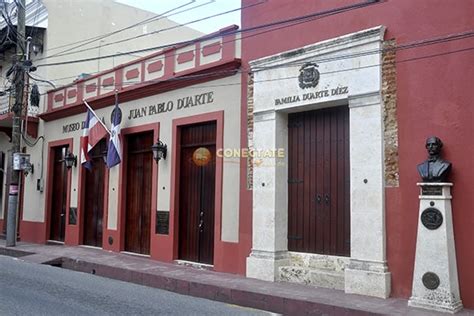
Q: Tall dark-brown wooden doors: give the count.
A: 5